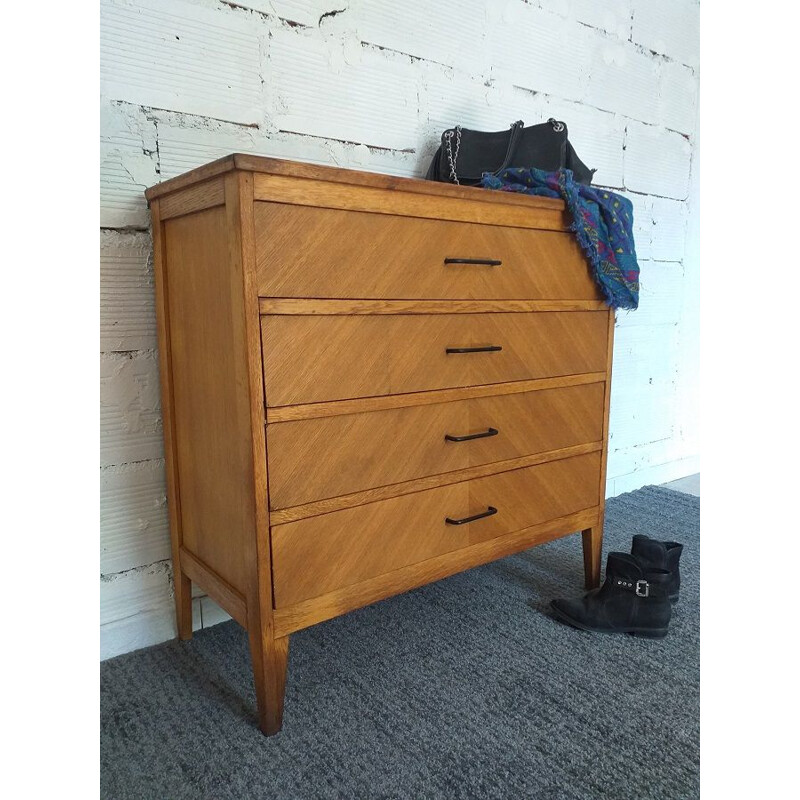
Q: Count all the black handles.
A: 4